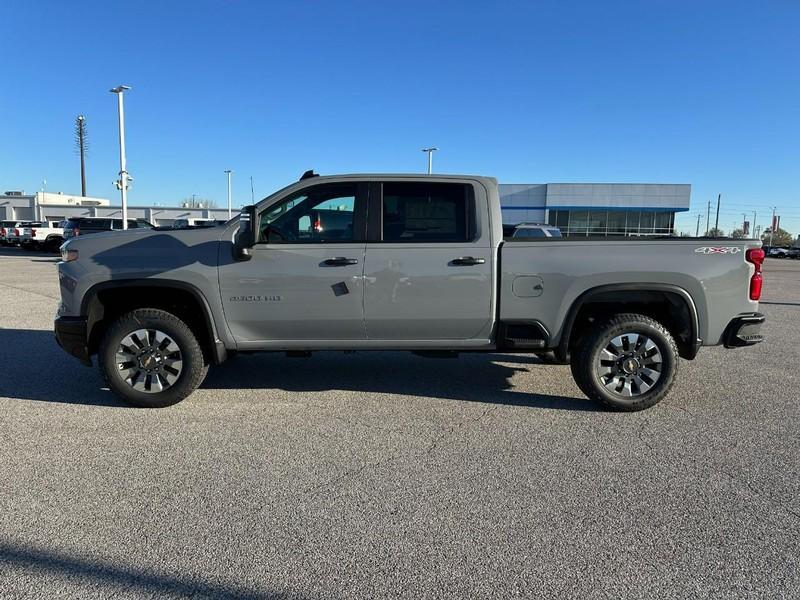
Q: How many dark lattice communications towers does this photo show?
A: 1